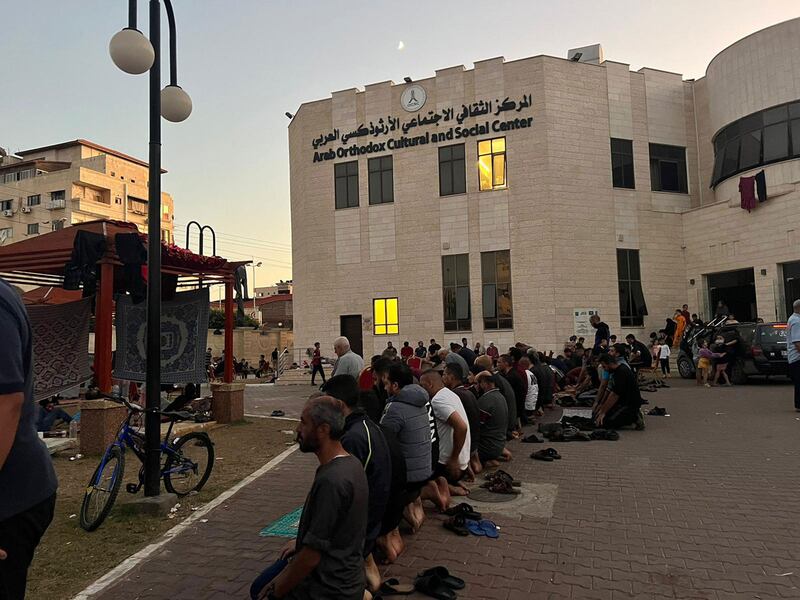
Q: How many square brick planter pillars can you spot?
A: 2